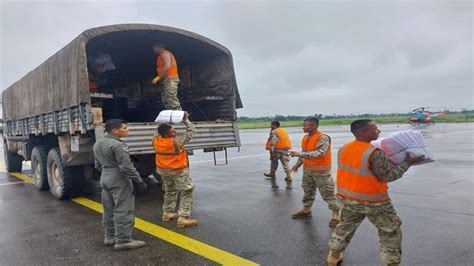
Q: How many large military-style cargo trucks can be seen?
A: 1